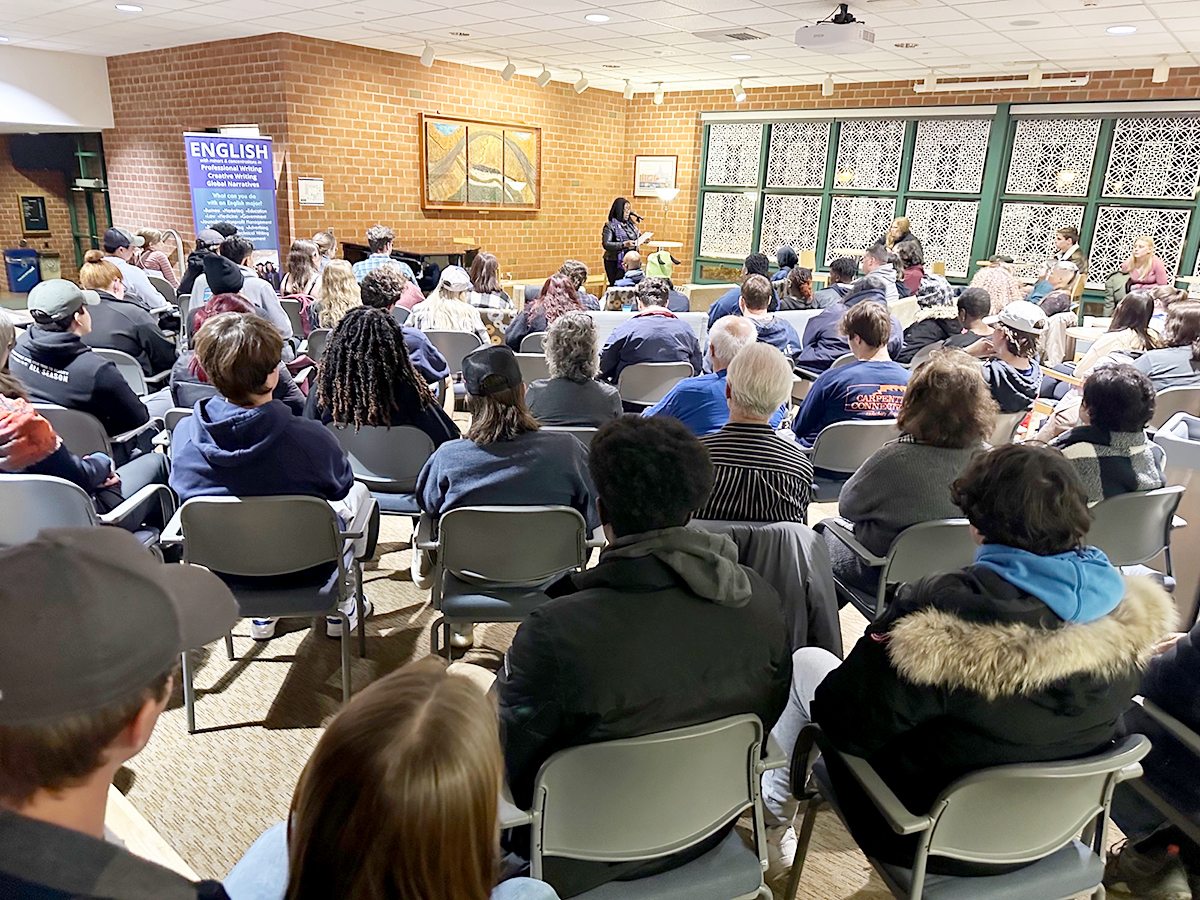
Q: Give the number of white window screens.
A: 12